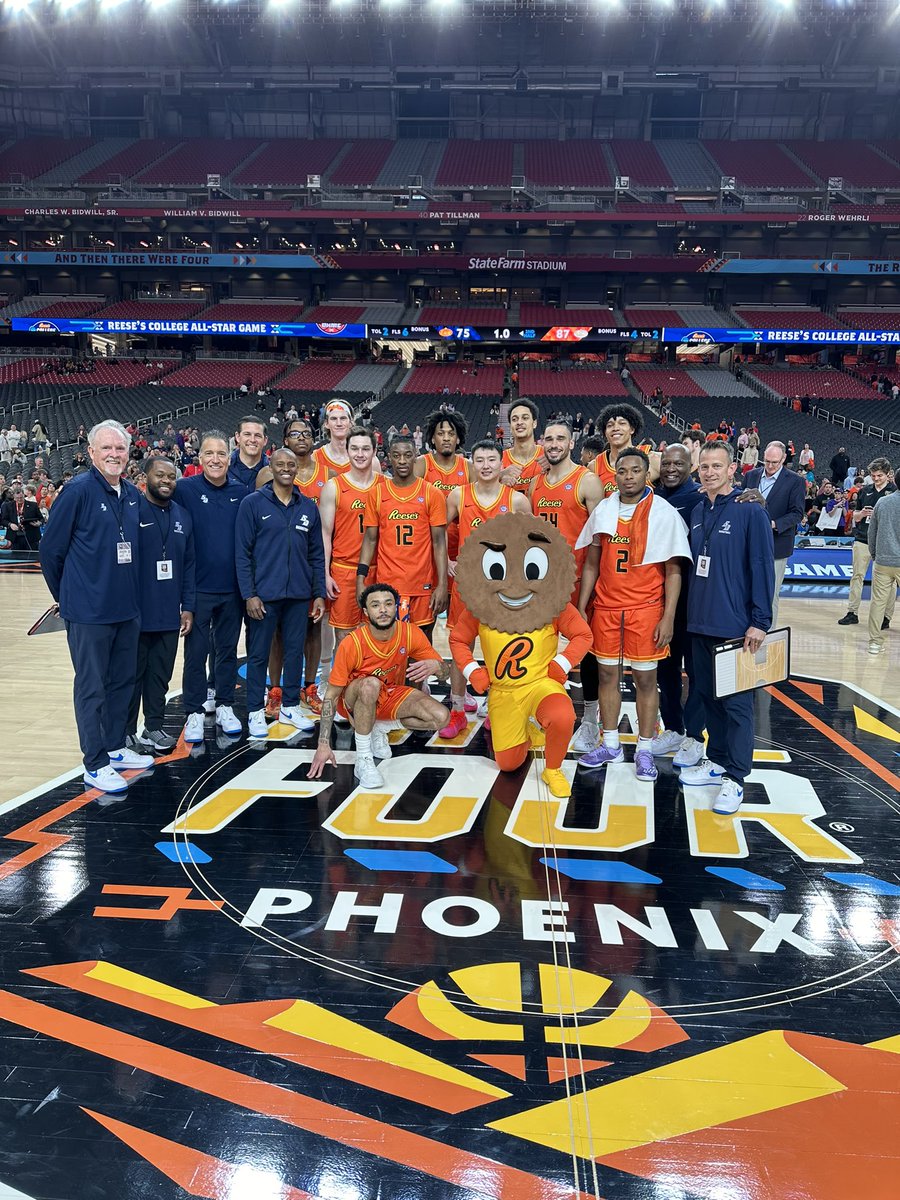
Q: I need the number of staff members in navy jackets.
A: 7